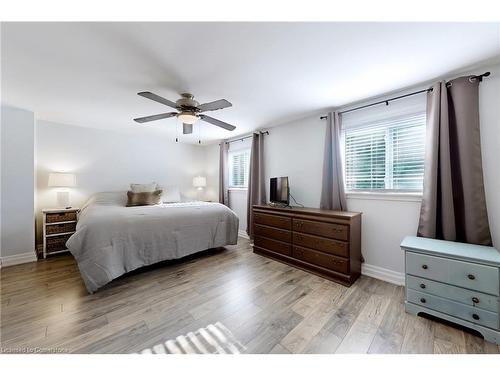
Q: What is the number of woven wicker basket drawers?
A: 3